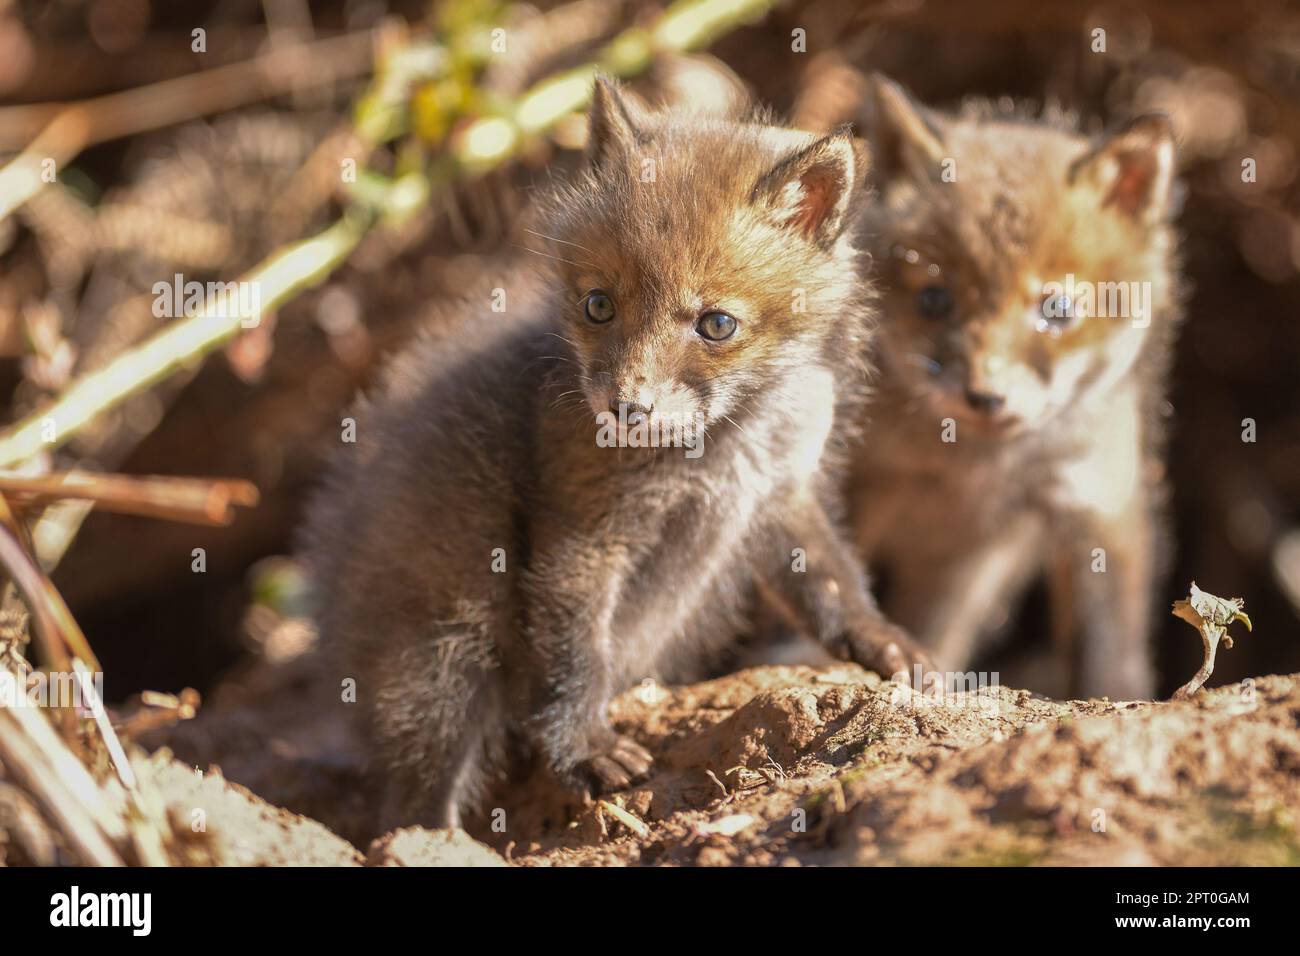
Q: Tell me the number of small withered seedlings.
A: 1